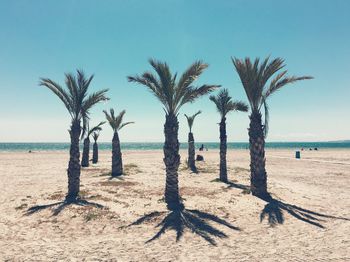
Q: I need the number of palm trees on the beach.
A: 8